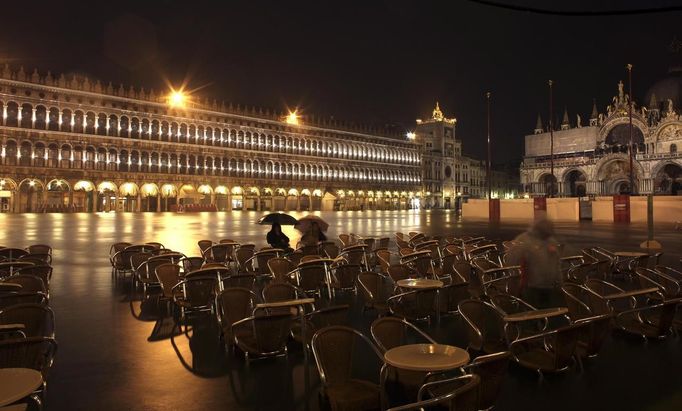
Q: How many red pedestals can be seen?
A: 3